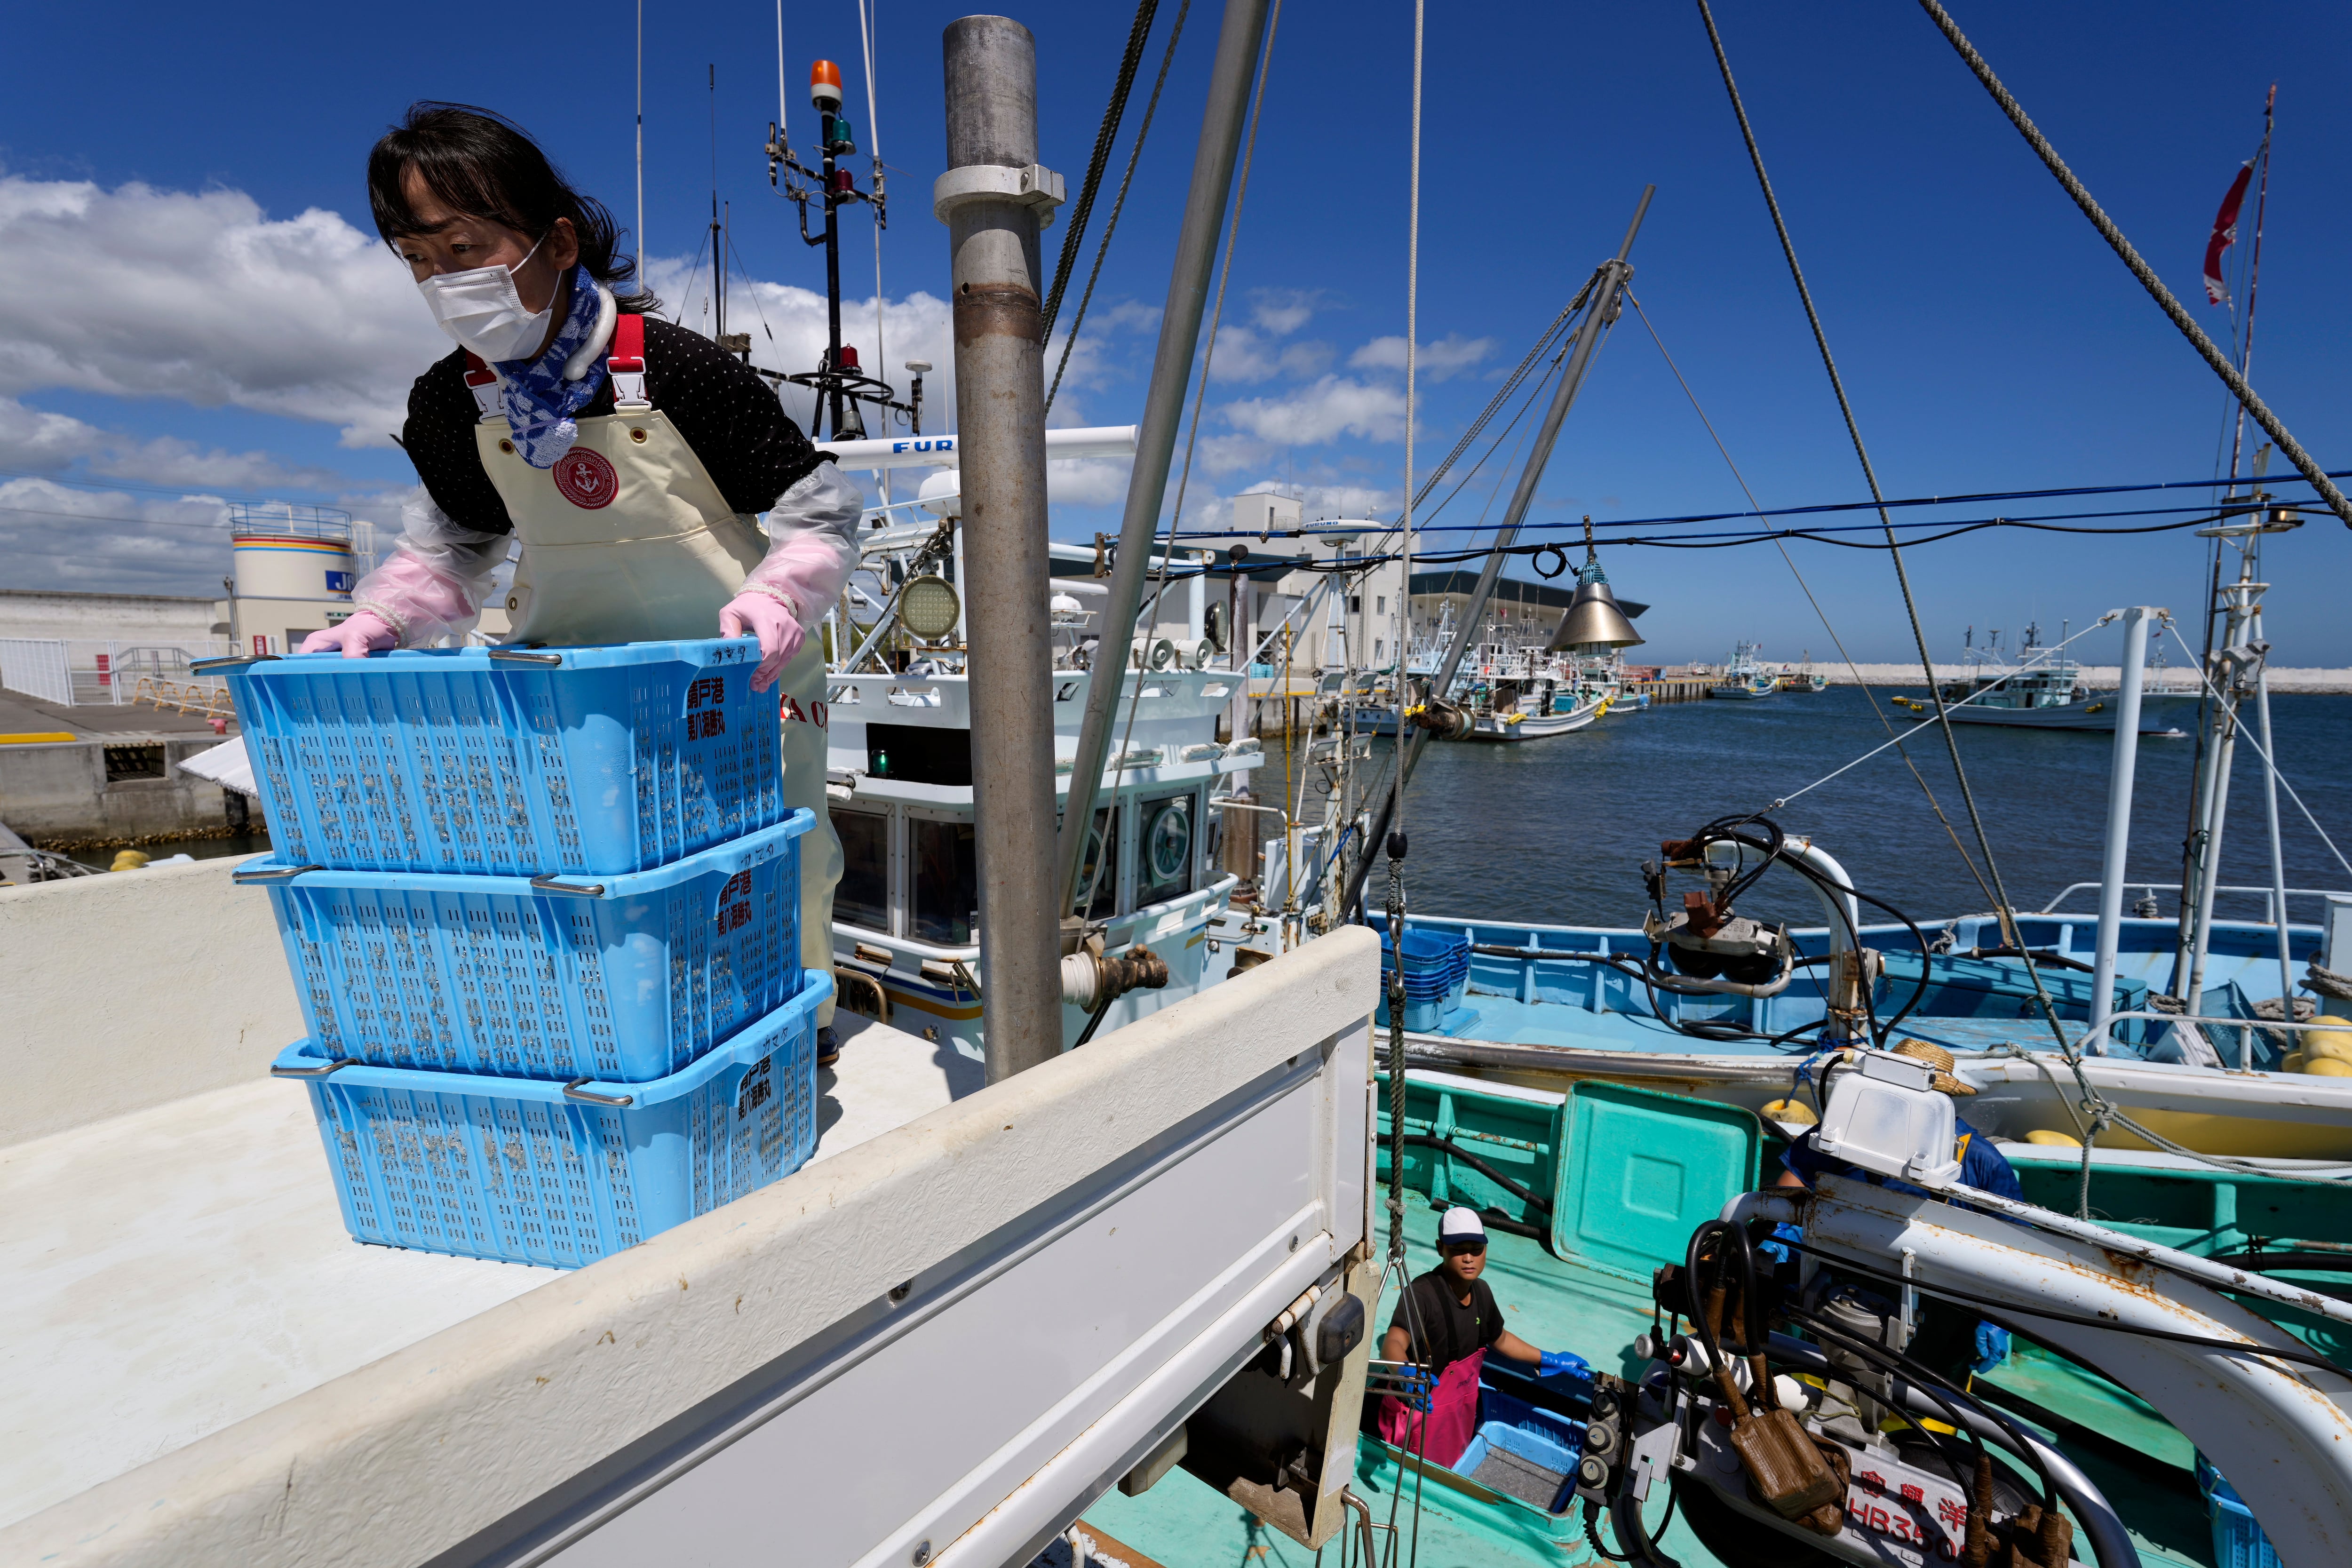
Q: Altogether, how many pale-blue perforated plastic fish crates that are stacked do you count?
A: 3